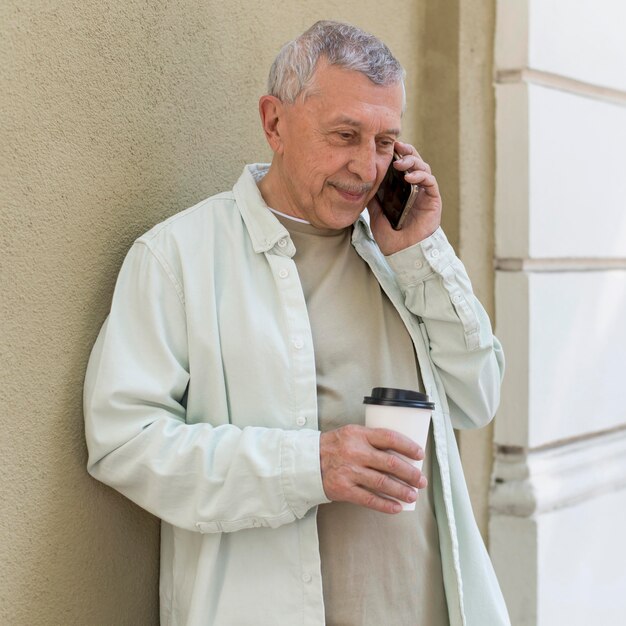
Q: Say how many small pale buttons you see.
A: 8